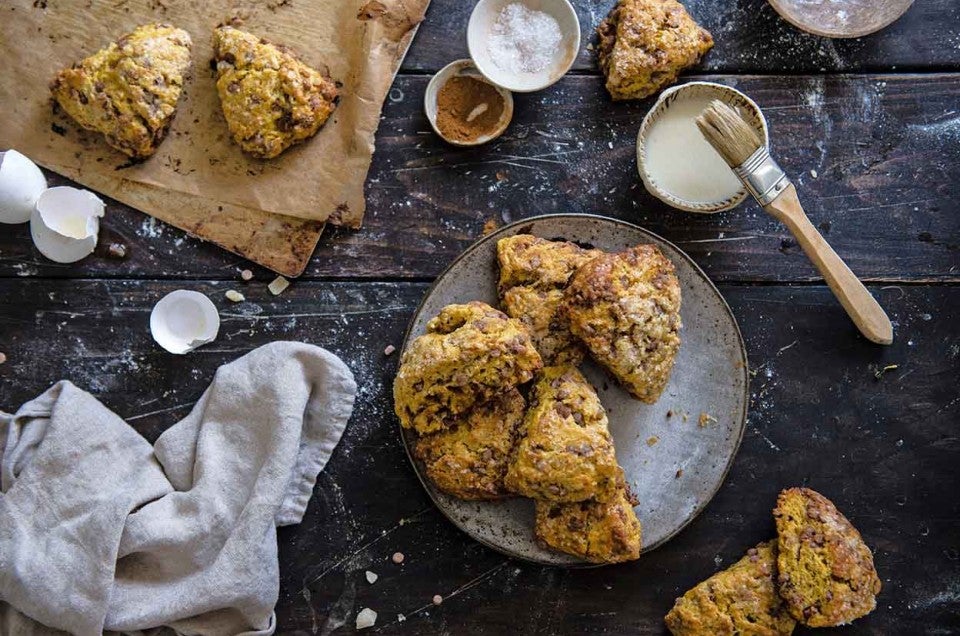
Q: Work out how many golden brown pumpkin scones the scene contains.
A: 11